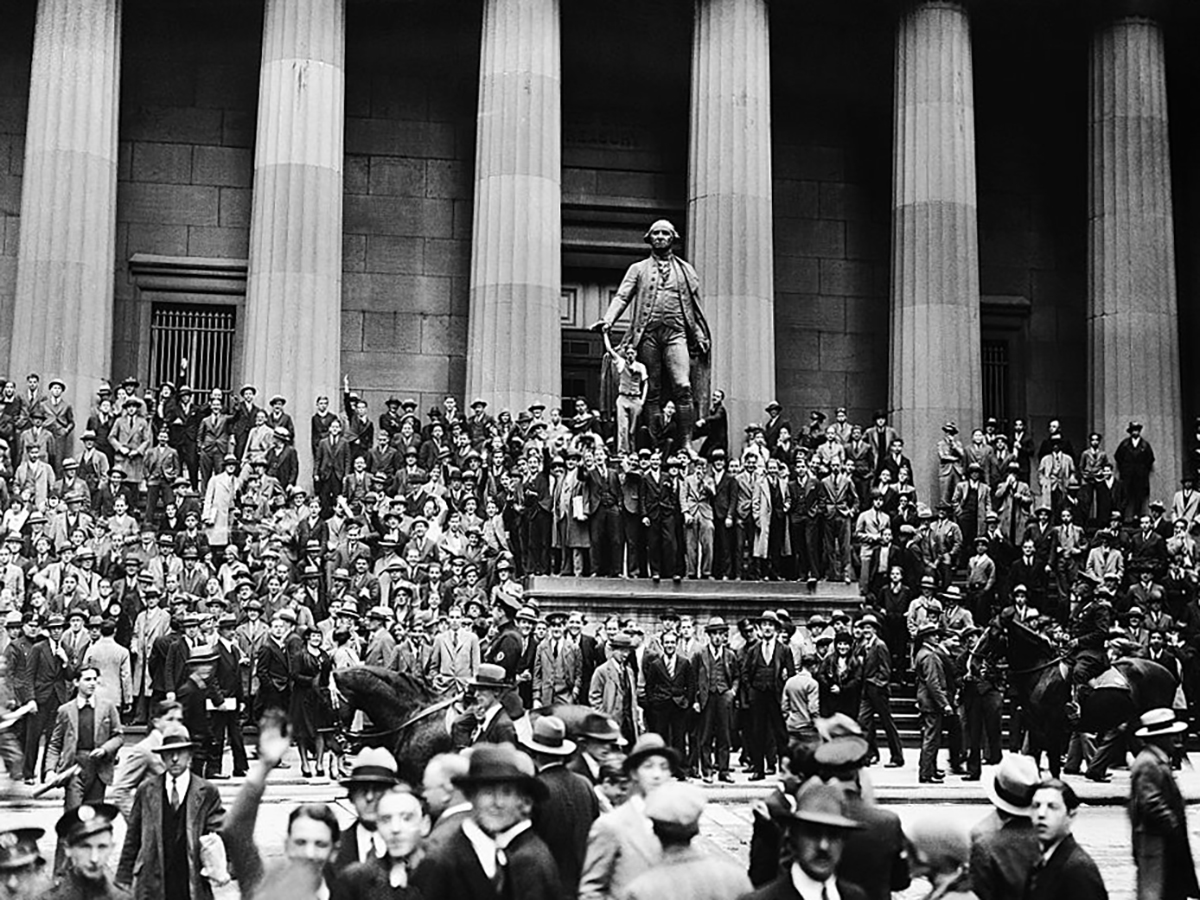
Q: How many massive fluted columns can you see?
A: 6